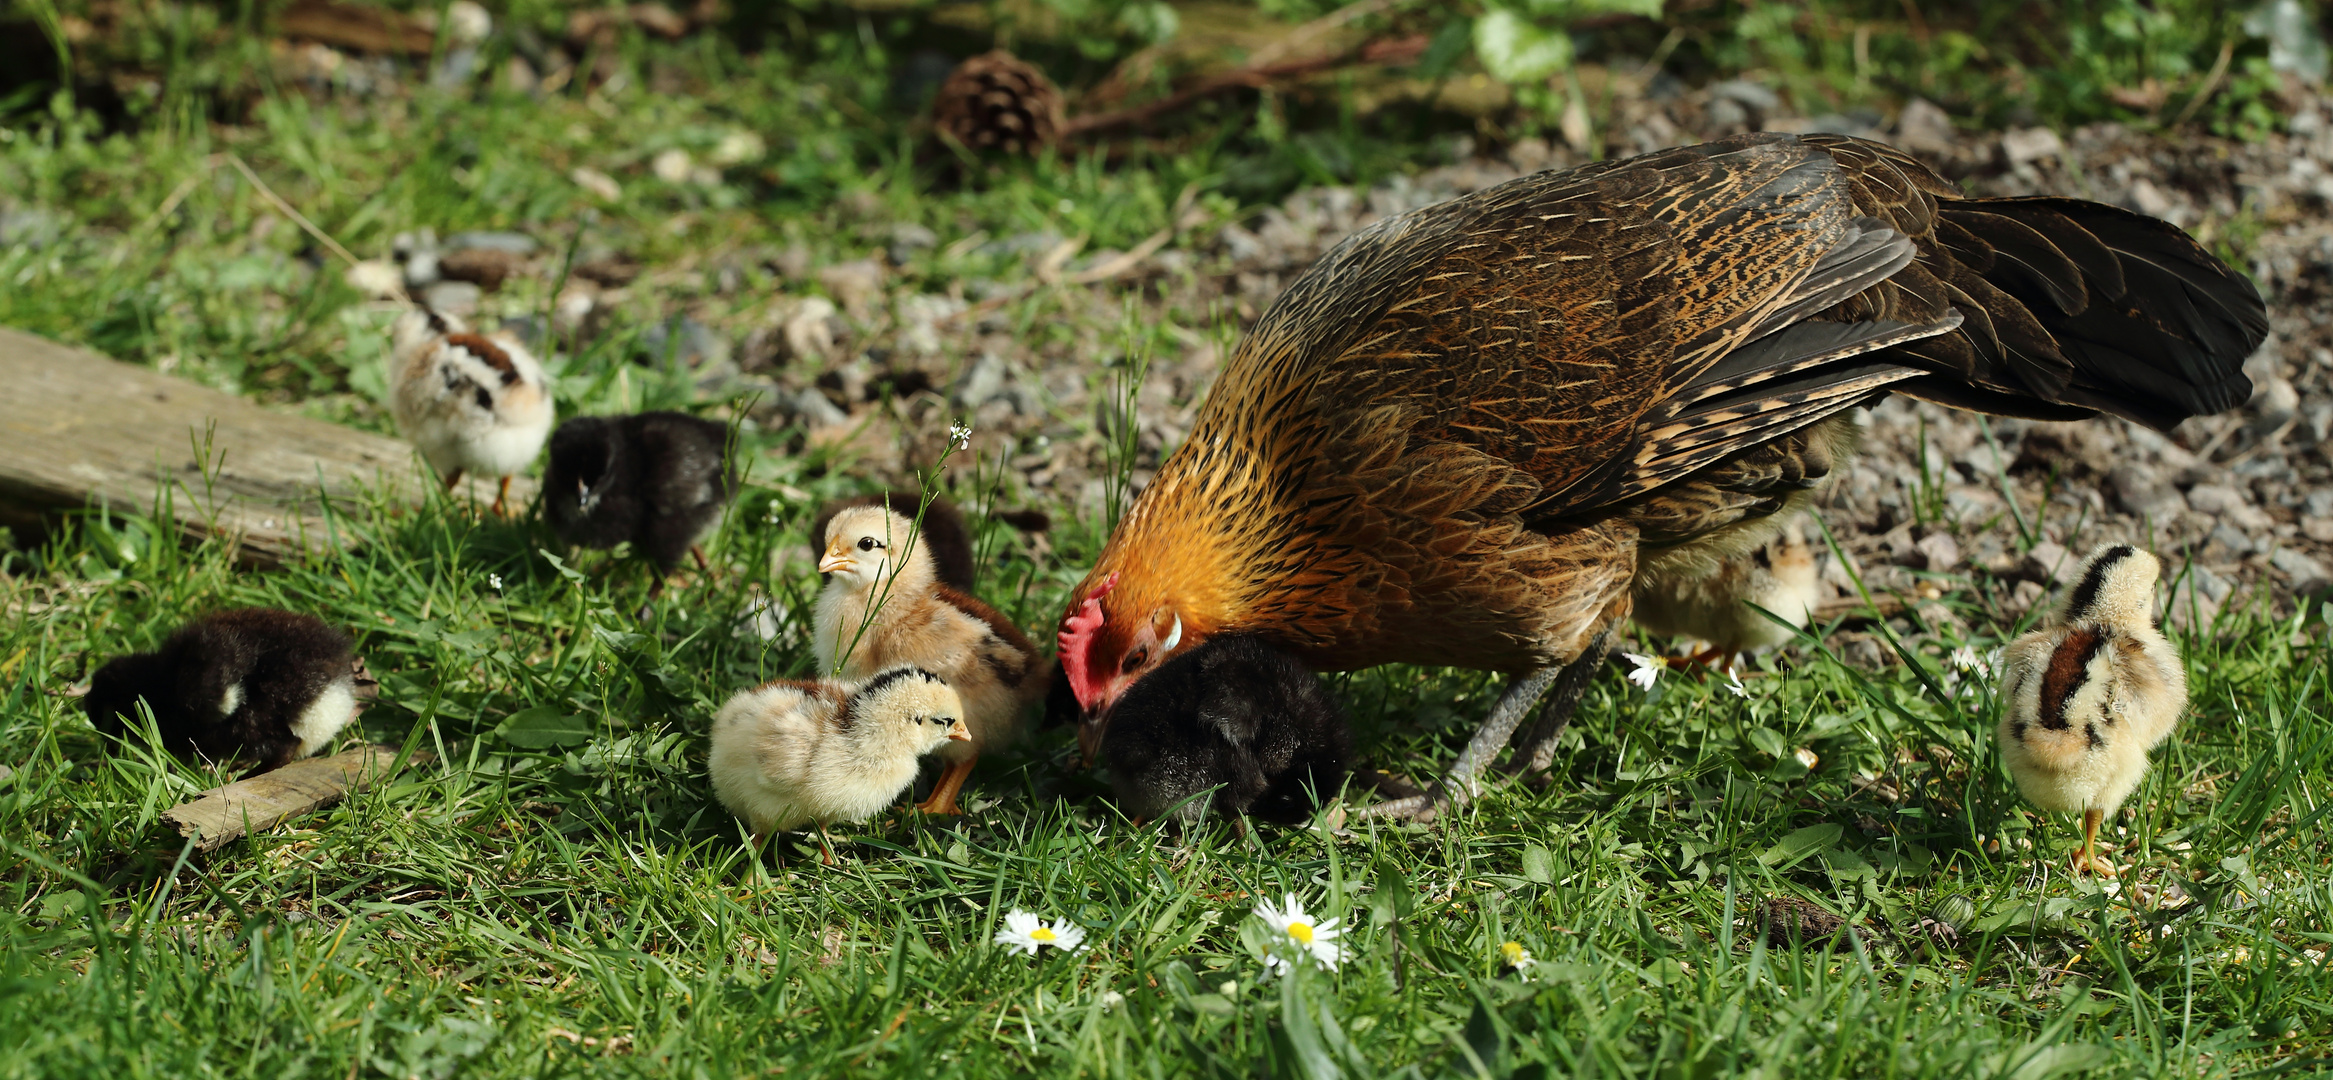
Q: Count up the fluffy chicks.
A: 9